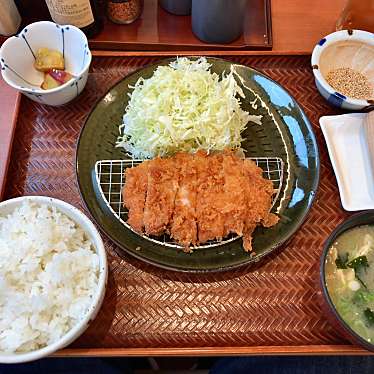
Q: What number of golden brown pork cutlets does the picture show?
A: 1